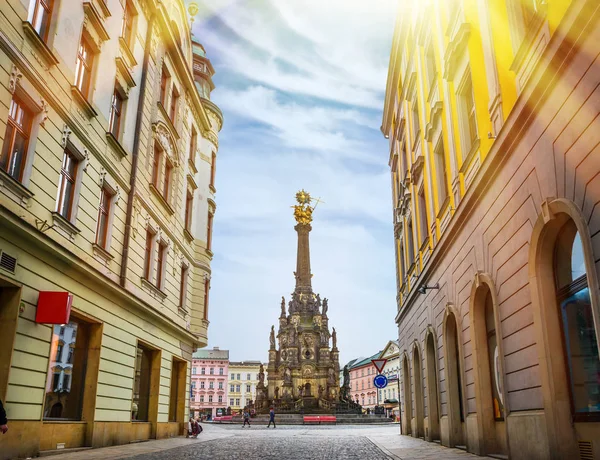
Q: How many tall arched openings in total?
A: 6